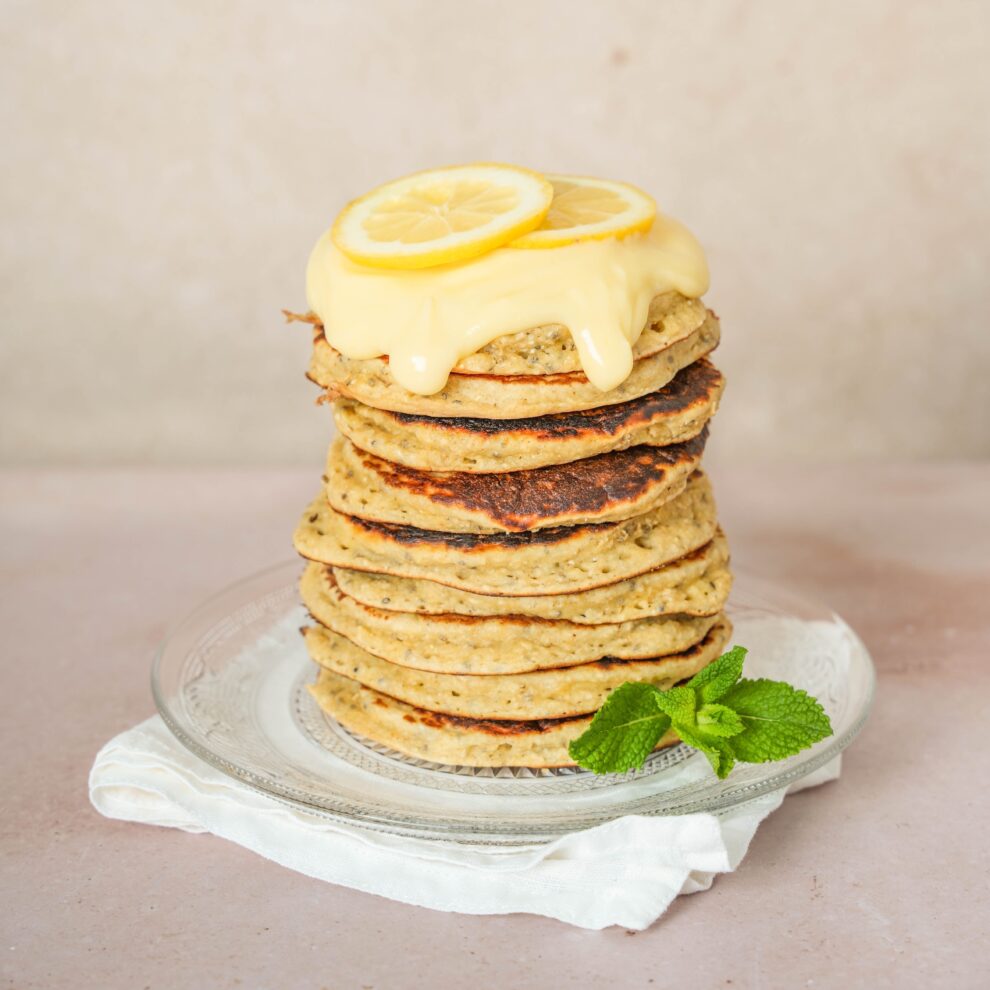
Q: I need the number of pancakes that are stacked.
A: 9